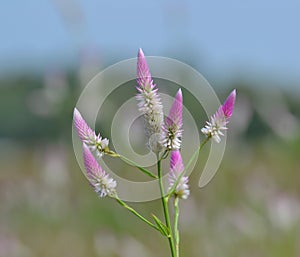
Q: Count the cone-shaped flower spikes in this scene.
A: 6